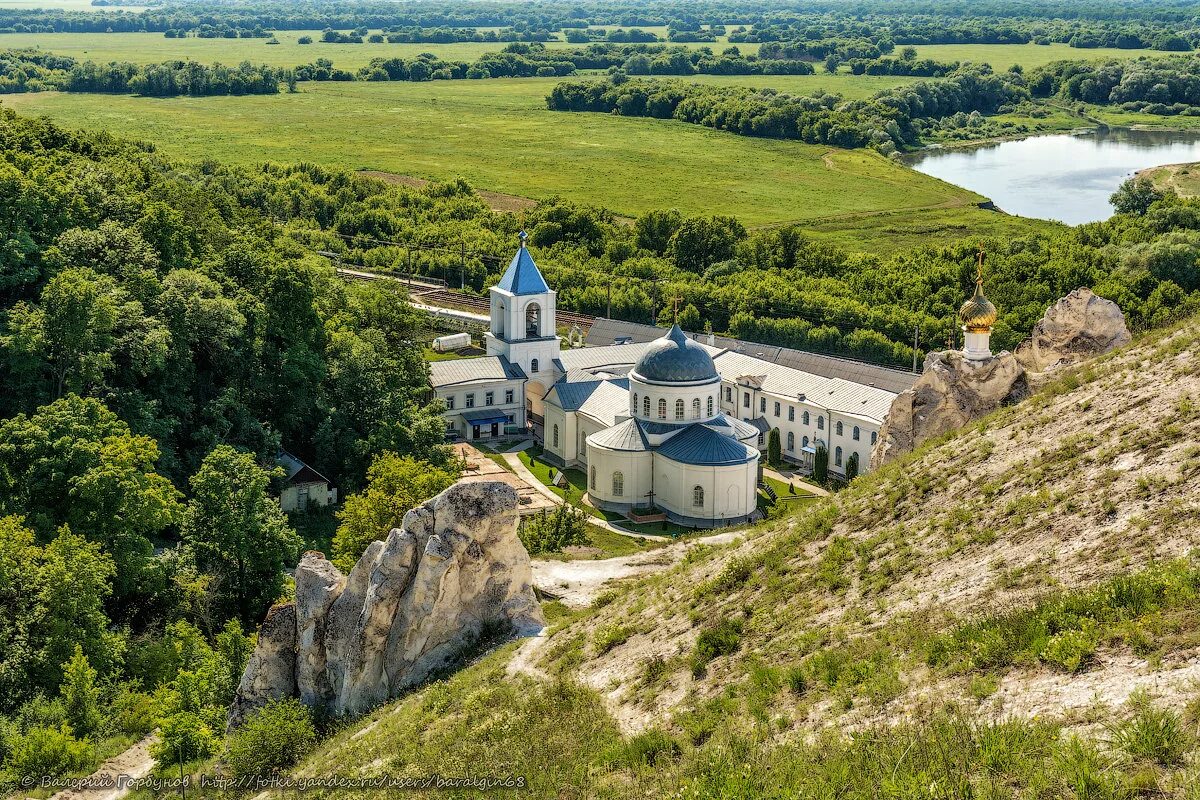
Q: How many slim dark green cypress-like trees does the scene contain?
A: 3